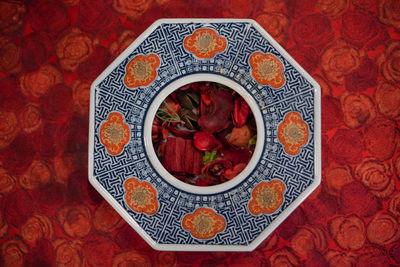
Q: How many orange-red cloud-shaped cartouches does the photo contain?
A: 8